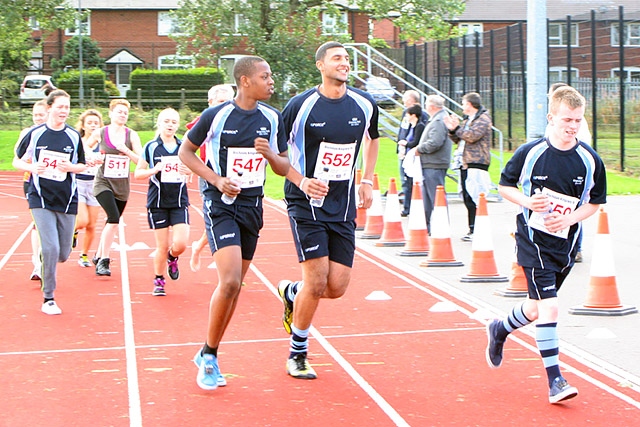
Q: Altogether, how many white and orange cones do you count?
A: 8